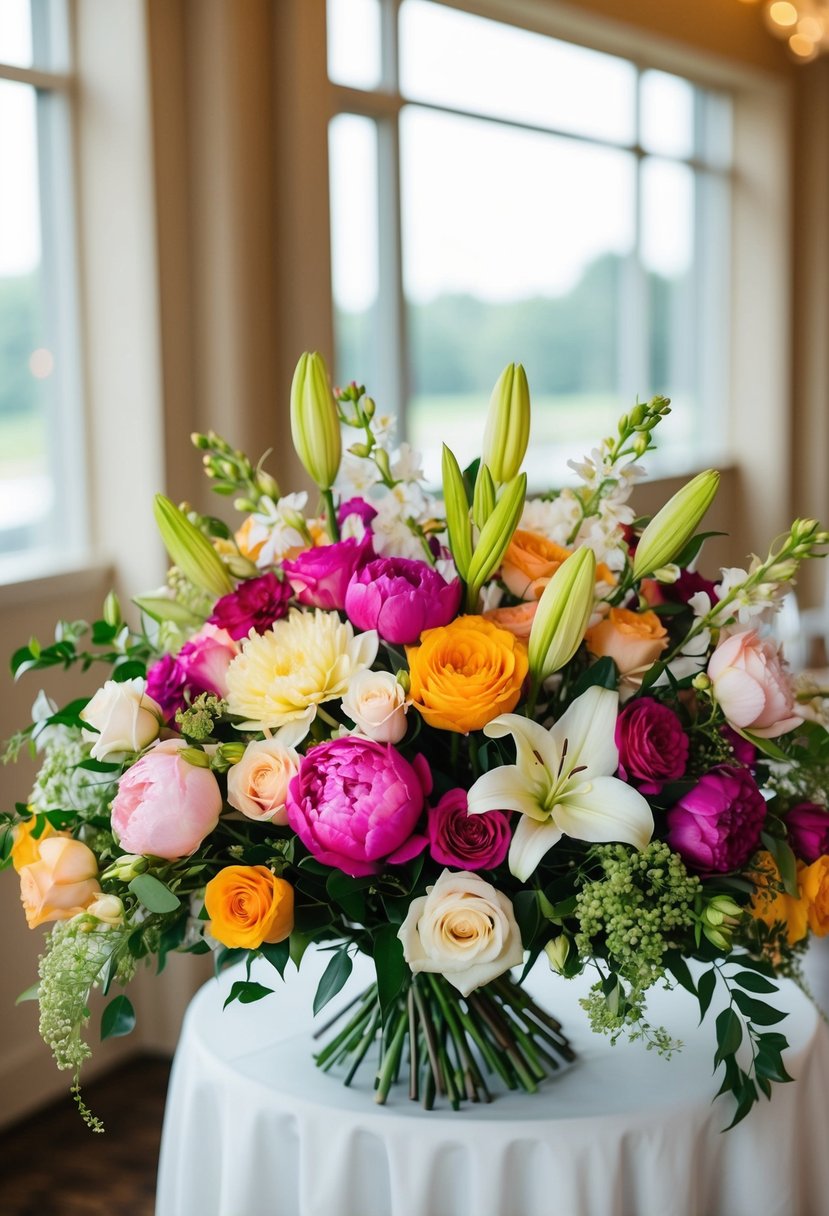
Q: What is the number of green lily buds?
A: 8